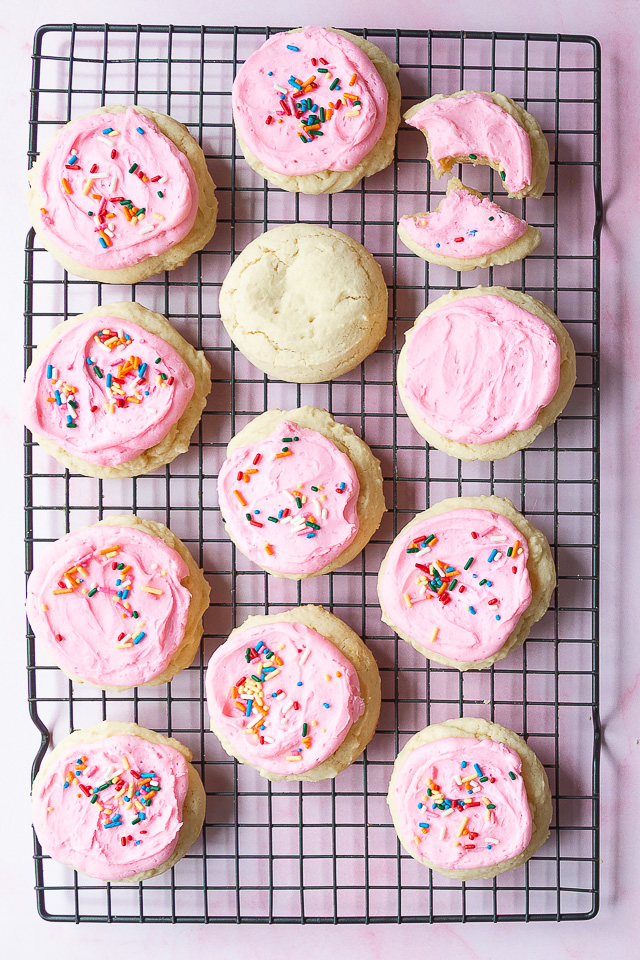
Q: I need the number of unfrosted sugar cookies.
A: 1